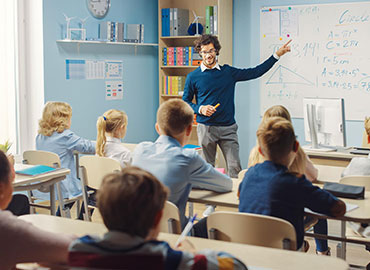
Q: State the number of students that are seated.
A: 8